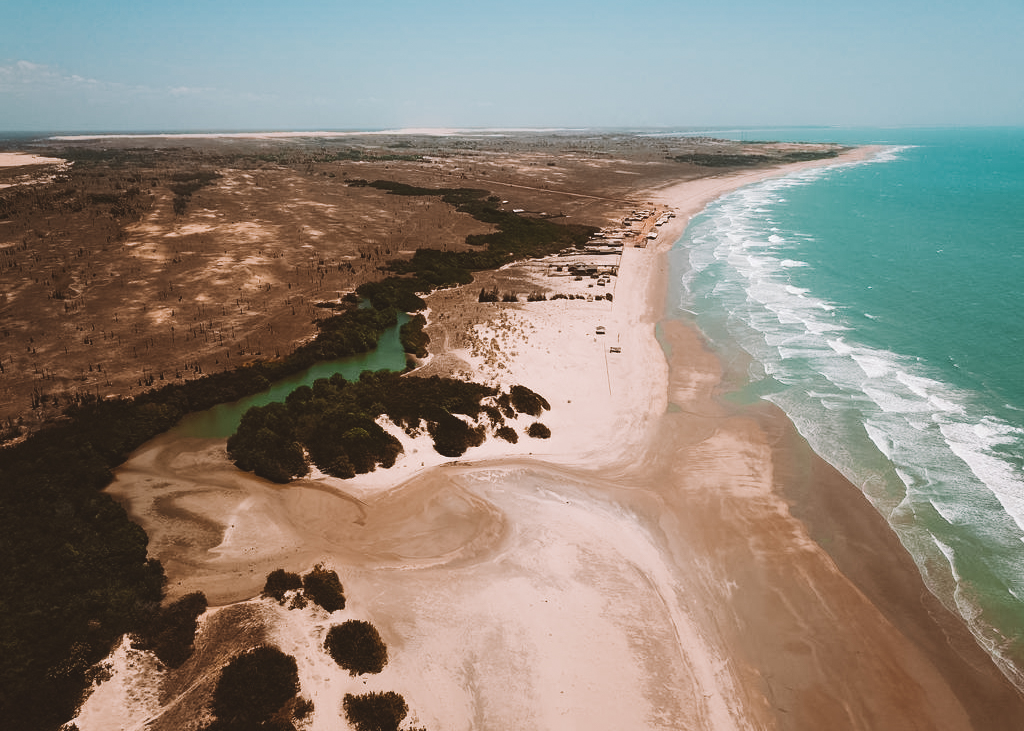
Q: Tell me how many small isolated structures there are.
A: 2